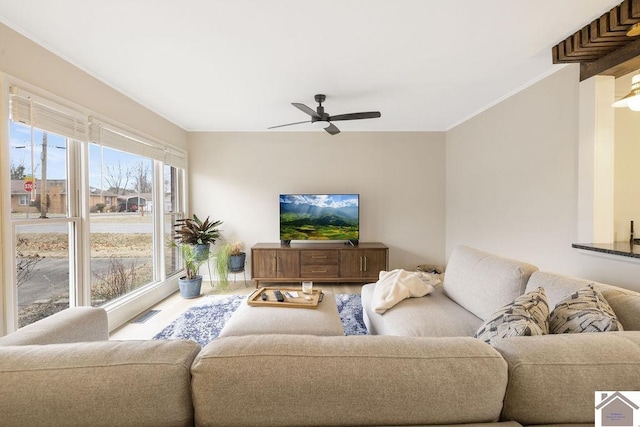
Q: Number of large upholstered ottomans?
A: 1